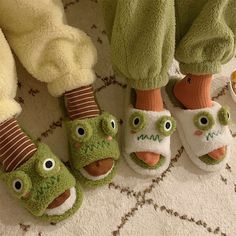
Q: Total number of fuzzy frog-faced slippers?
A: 4